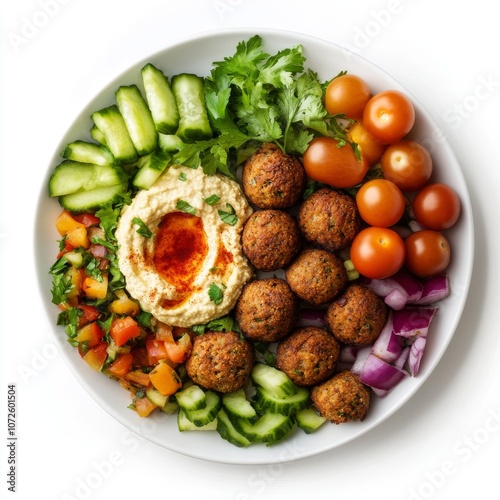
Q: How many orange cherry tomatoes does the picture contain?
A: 9